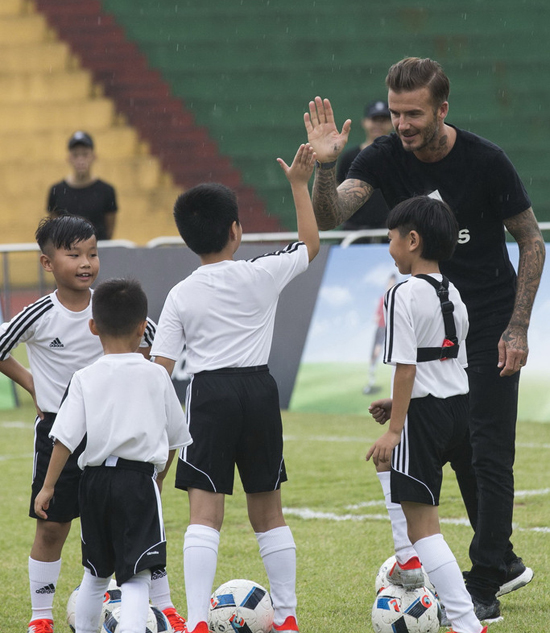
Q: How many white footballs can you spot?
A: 5